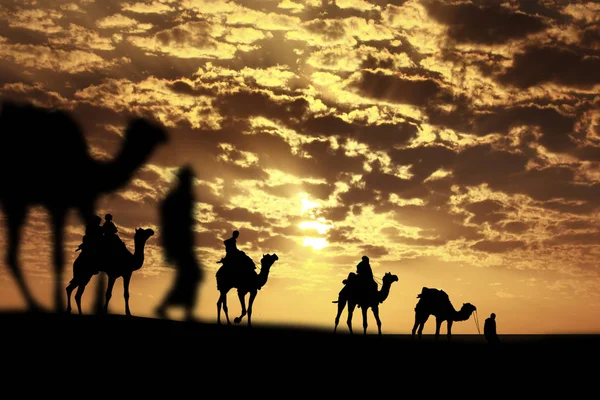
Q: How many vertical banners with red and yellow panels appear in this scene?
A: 0